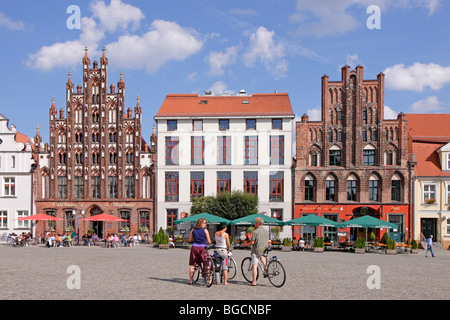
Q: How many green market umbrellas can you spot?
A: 4